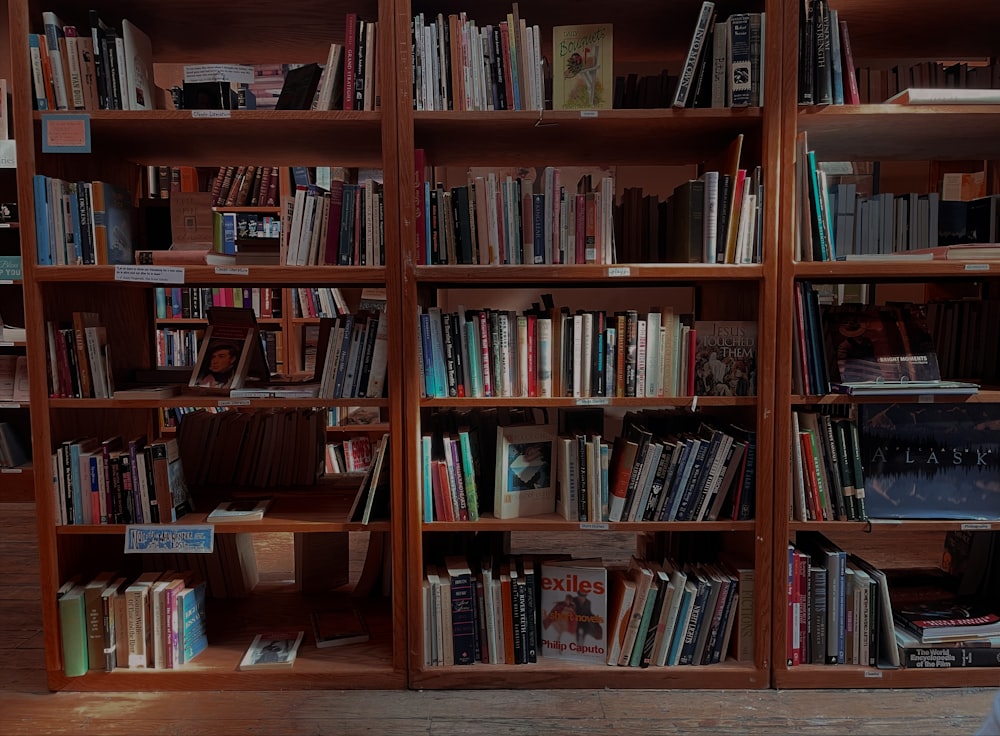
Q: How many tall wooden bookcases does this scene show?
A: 3